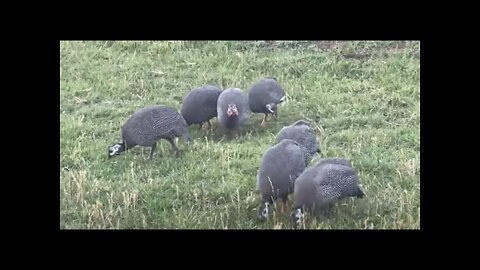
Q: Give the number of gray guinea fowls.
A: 7